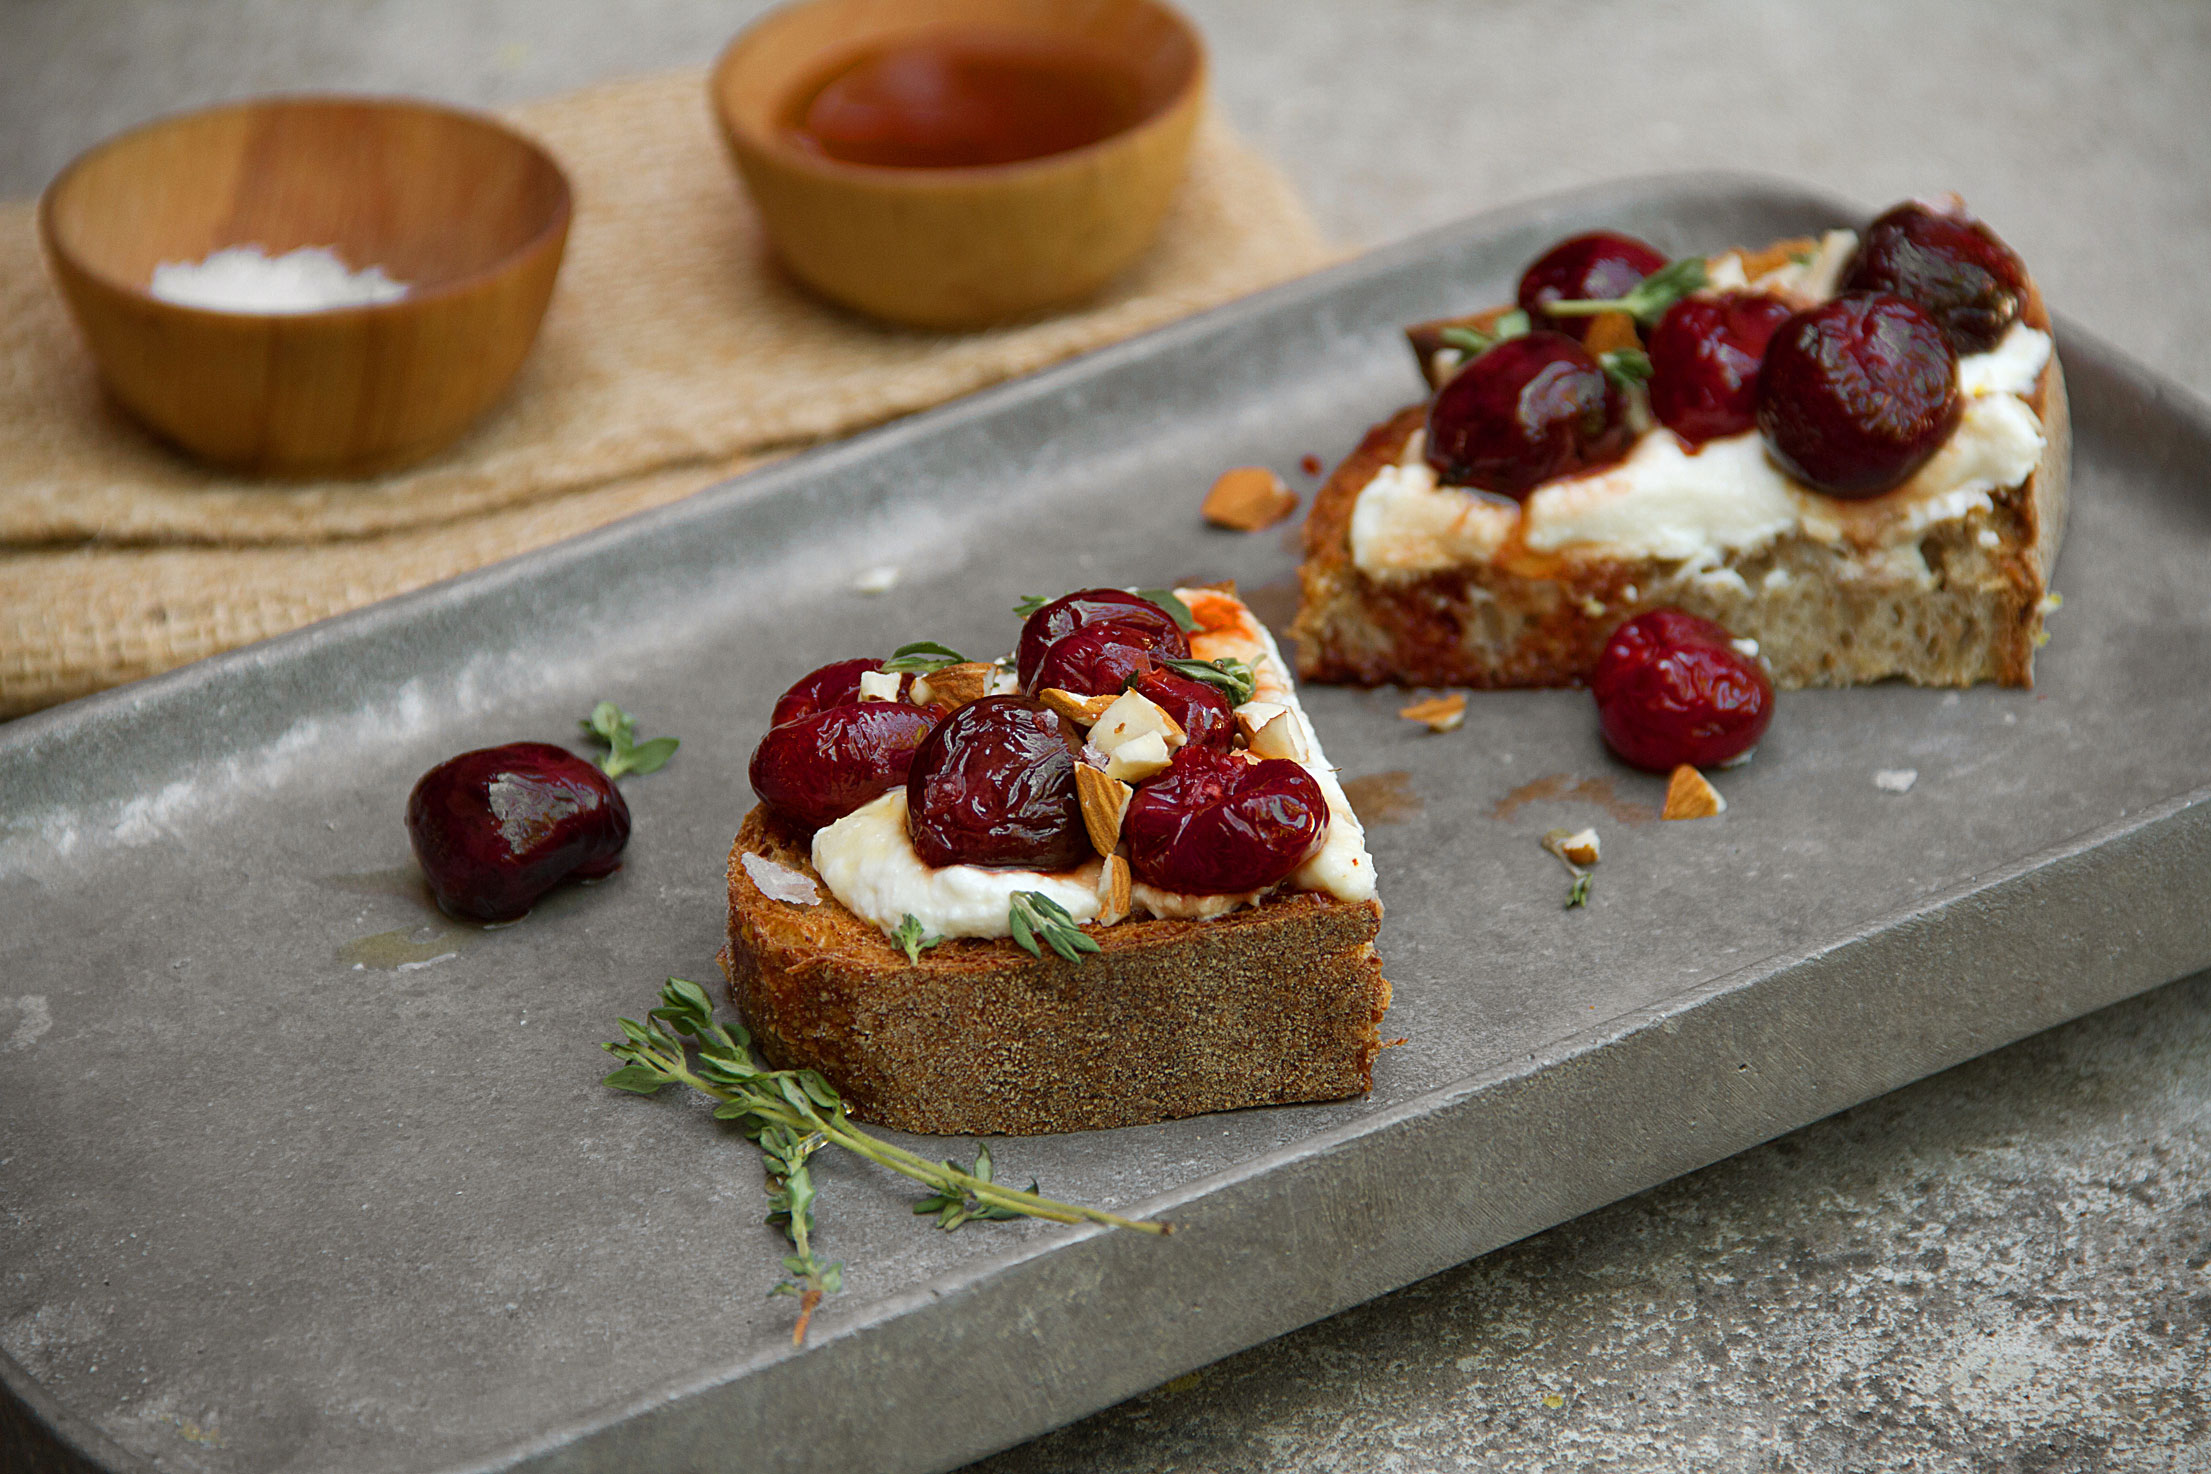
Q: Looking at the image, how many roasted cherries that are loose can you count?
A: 2